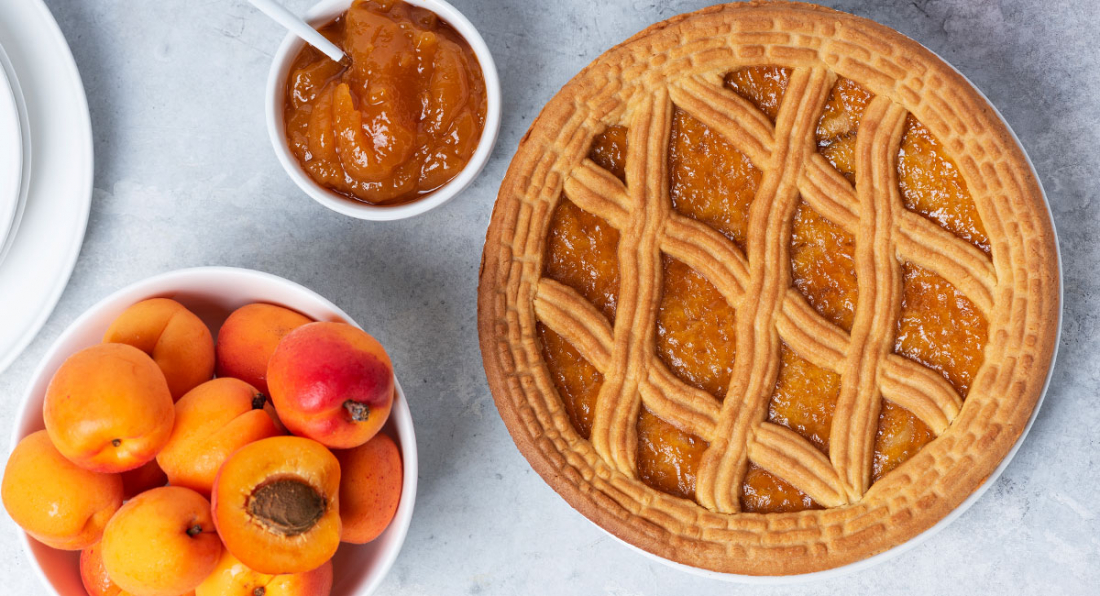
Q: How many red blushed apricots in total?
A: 1